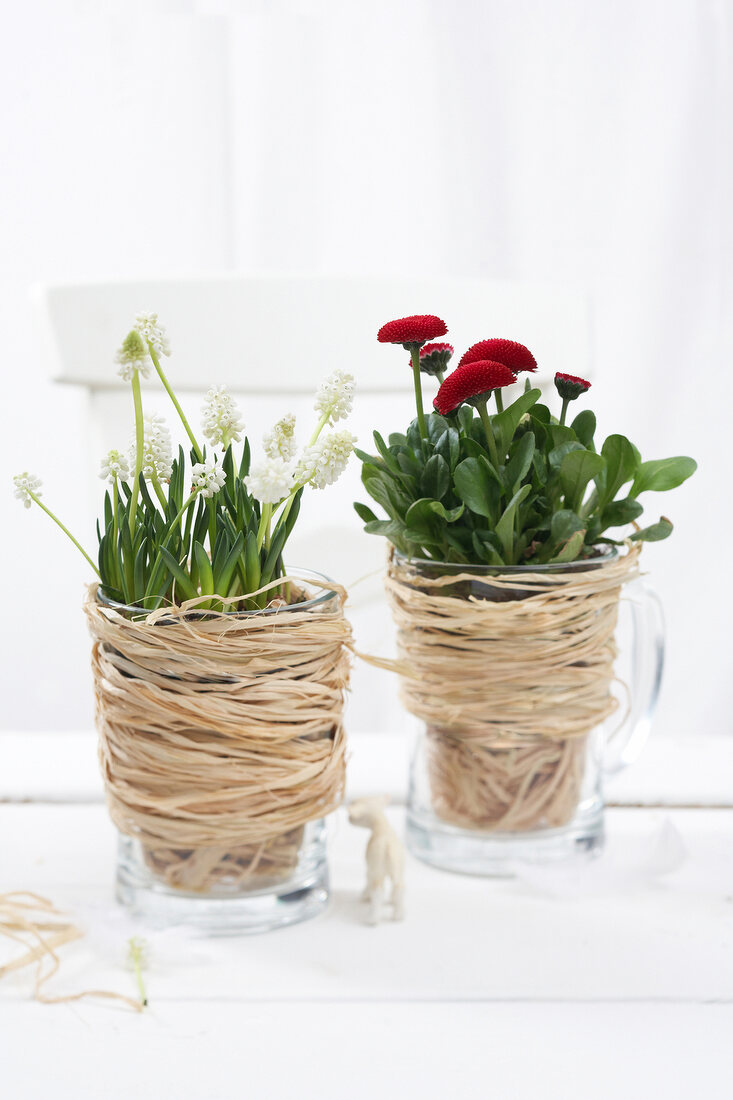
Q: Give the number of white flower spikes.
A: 11